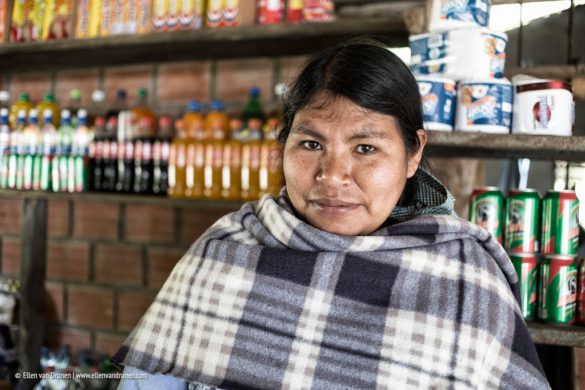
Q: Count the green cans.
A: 5